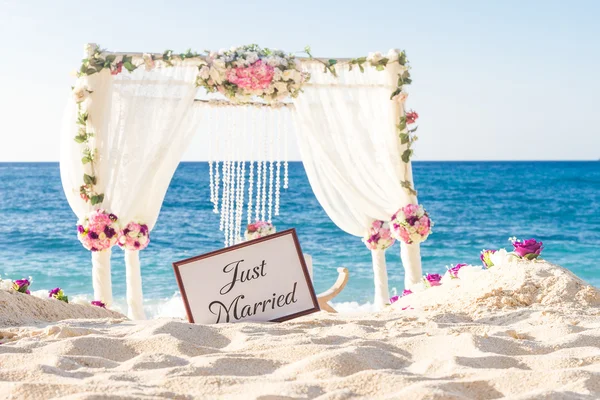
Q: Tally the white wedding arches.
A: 1